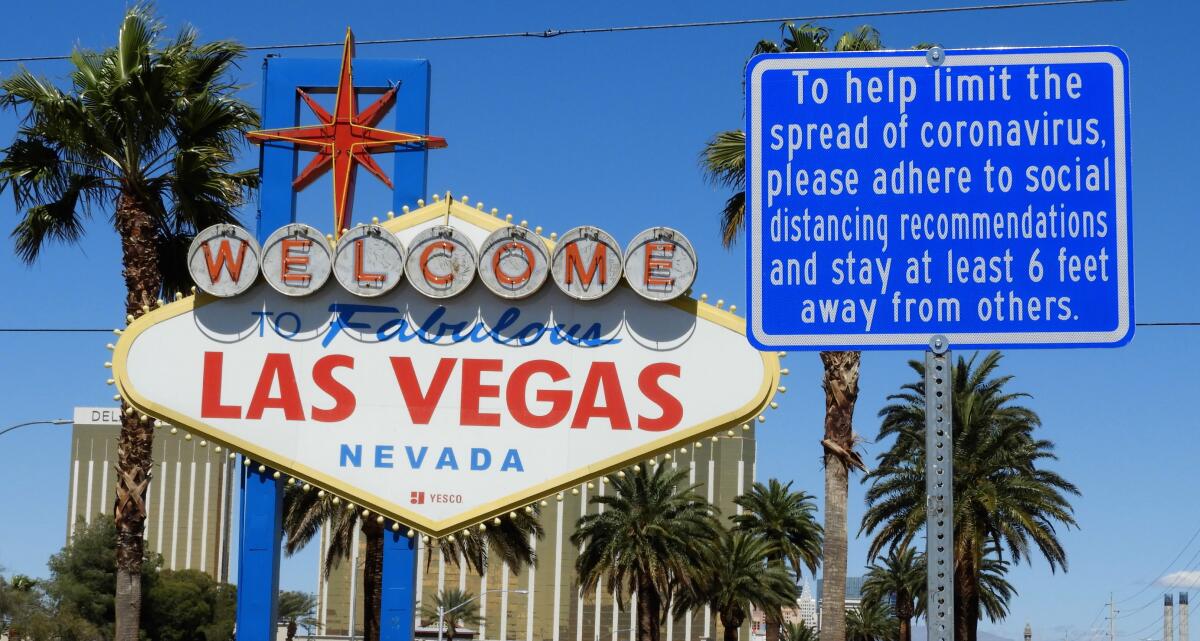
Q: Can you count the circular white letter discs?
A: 7